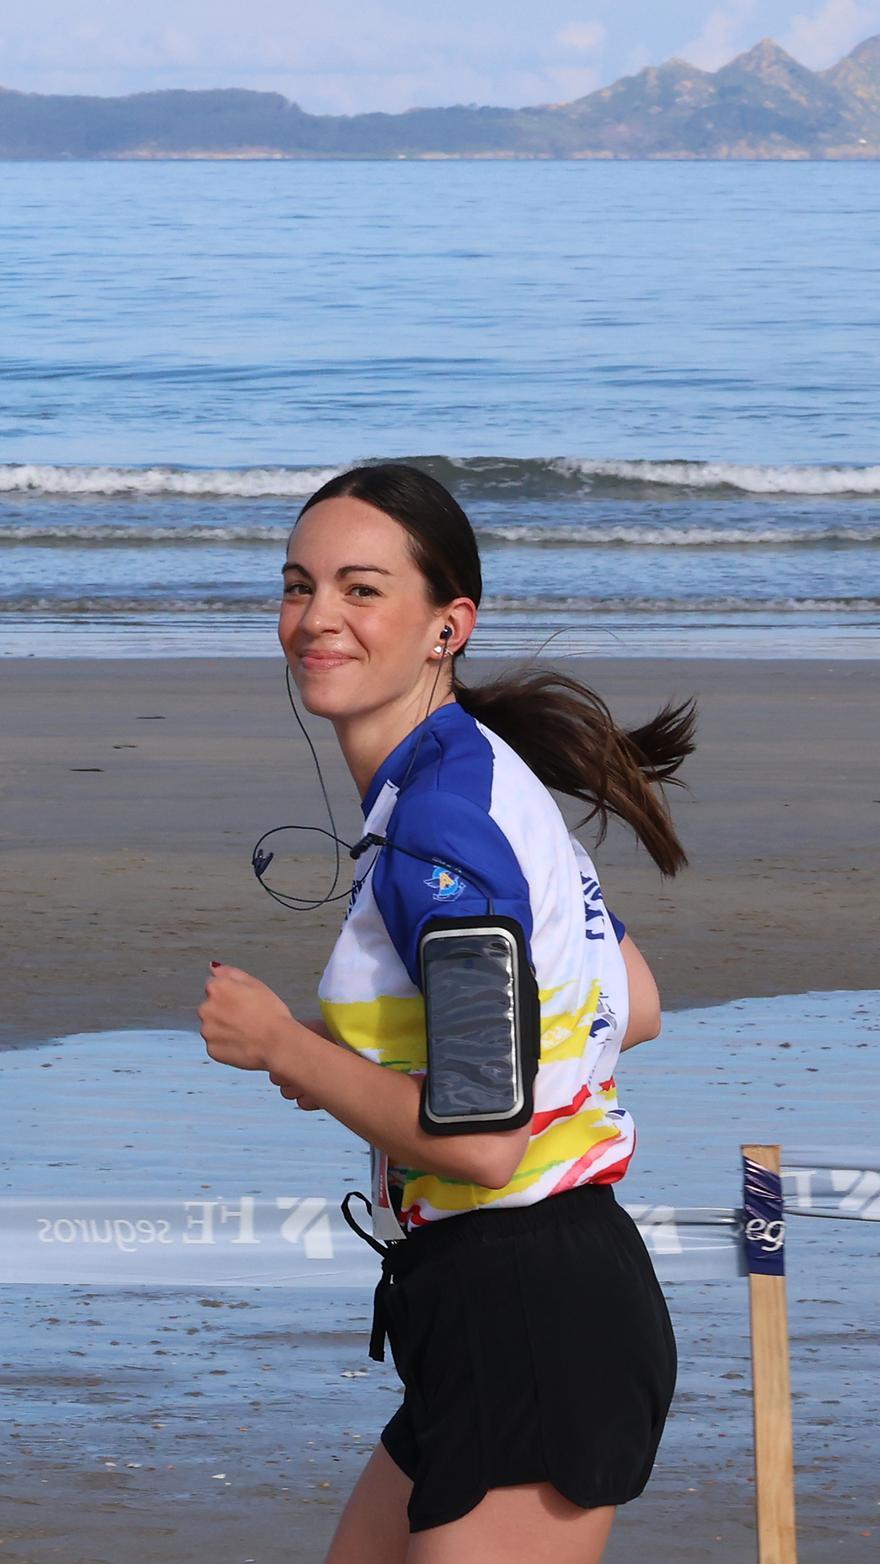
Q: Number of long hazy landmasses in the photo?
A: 1